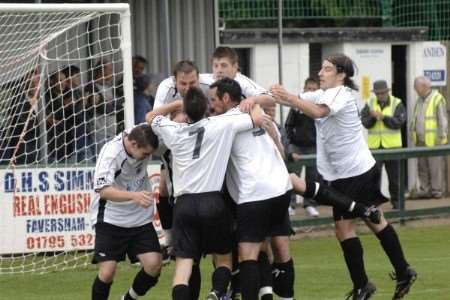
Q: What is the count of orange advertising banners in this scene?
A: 0